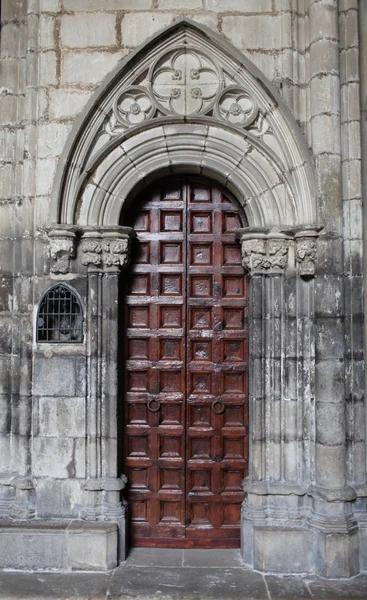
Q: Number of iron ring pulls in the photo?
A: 2